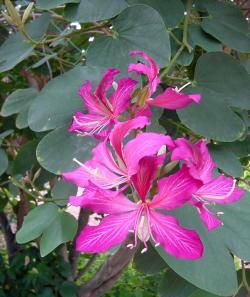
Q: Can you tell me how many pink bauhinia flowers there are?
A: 5